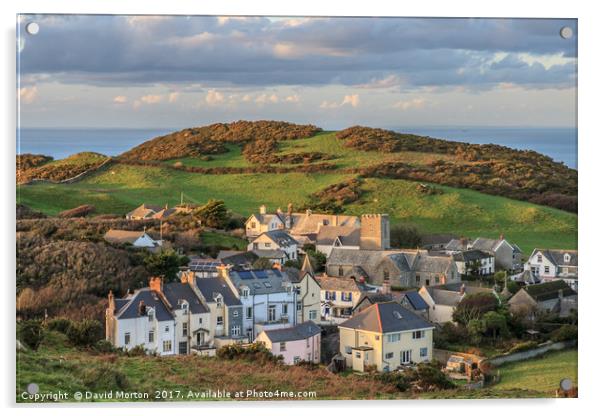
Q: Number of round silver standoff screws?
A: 4